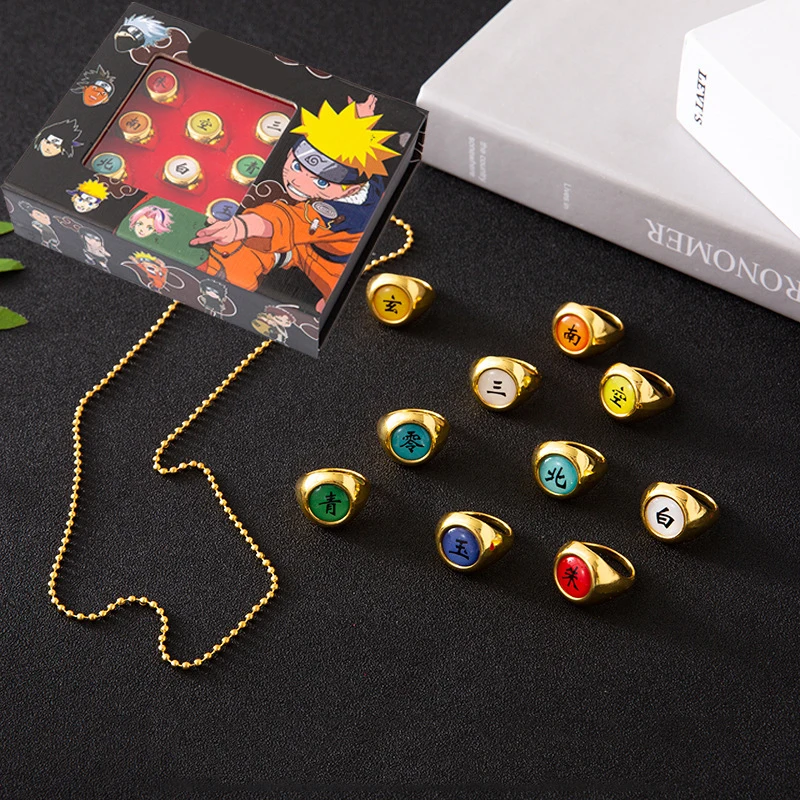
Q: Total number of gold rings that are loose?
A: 10